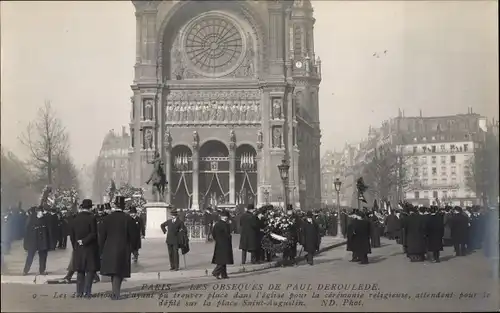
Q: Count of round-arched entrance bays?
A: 3